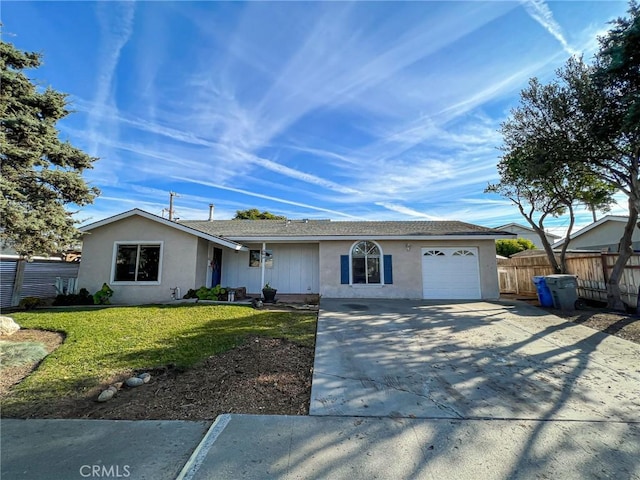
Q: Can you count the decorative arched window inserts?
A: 2